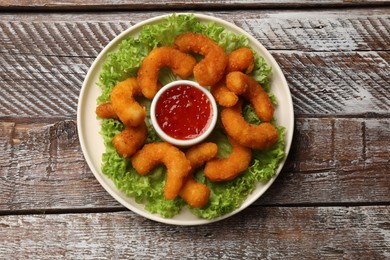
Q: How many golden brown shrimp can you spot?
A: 10